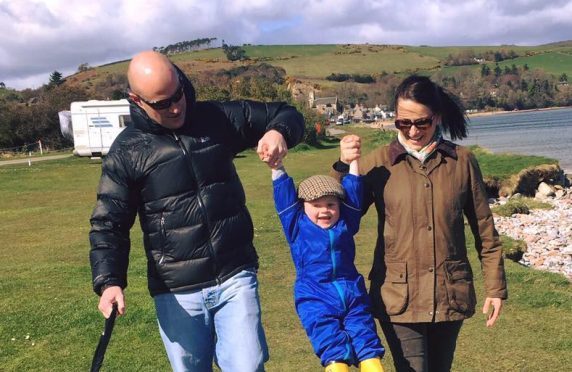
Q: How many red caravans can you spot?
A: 0